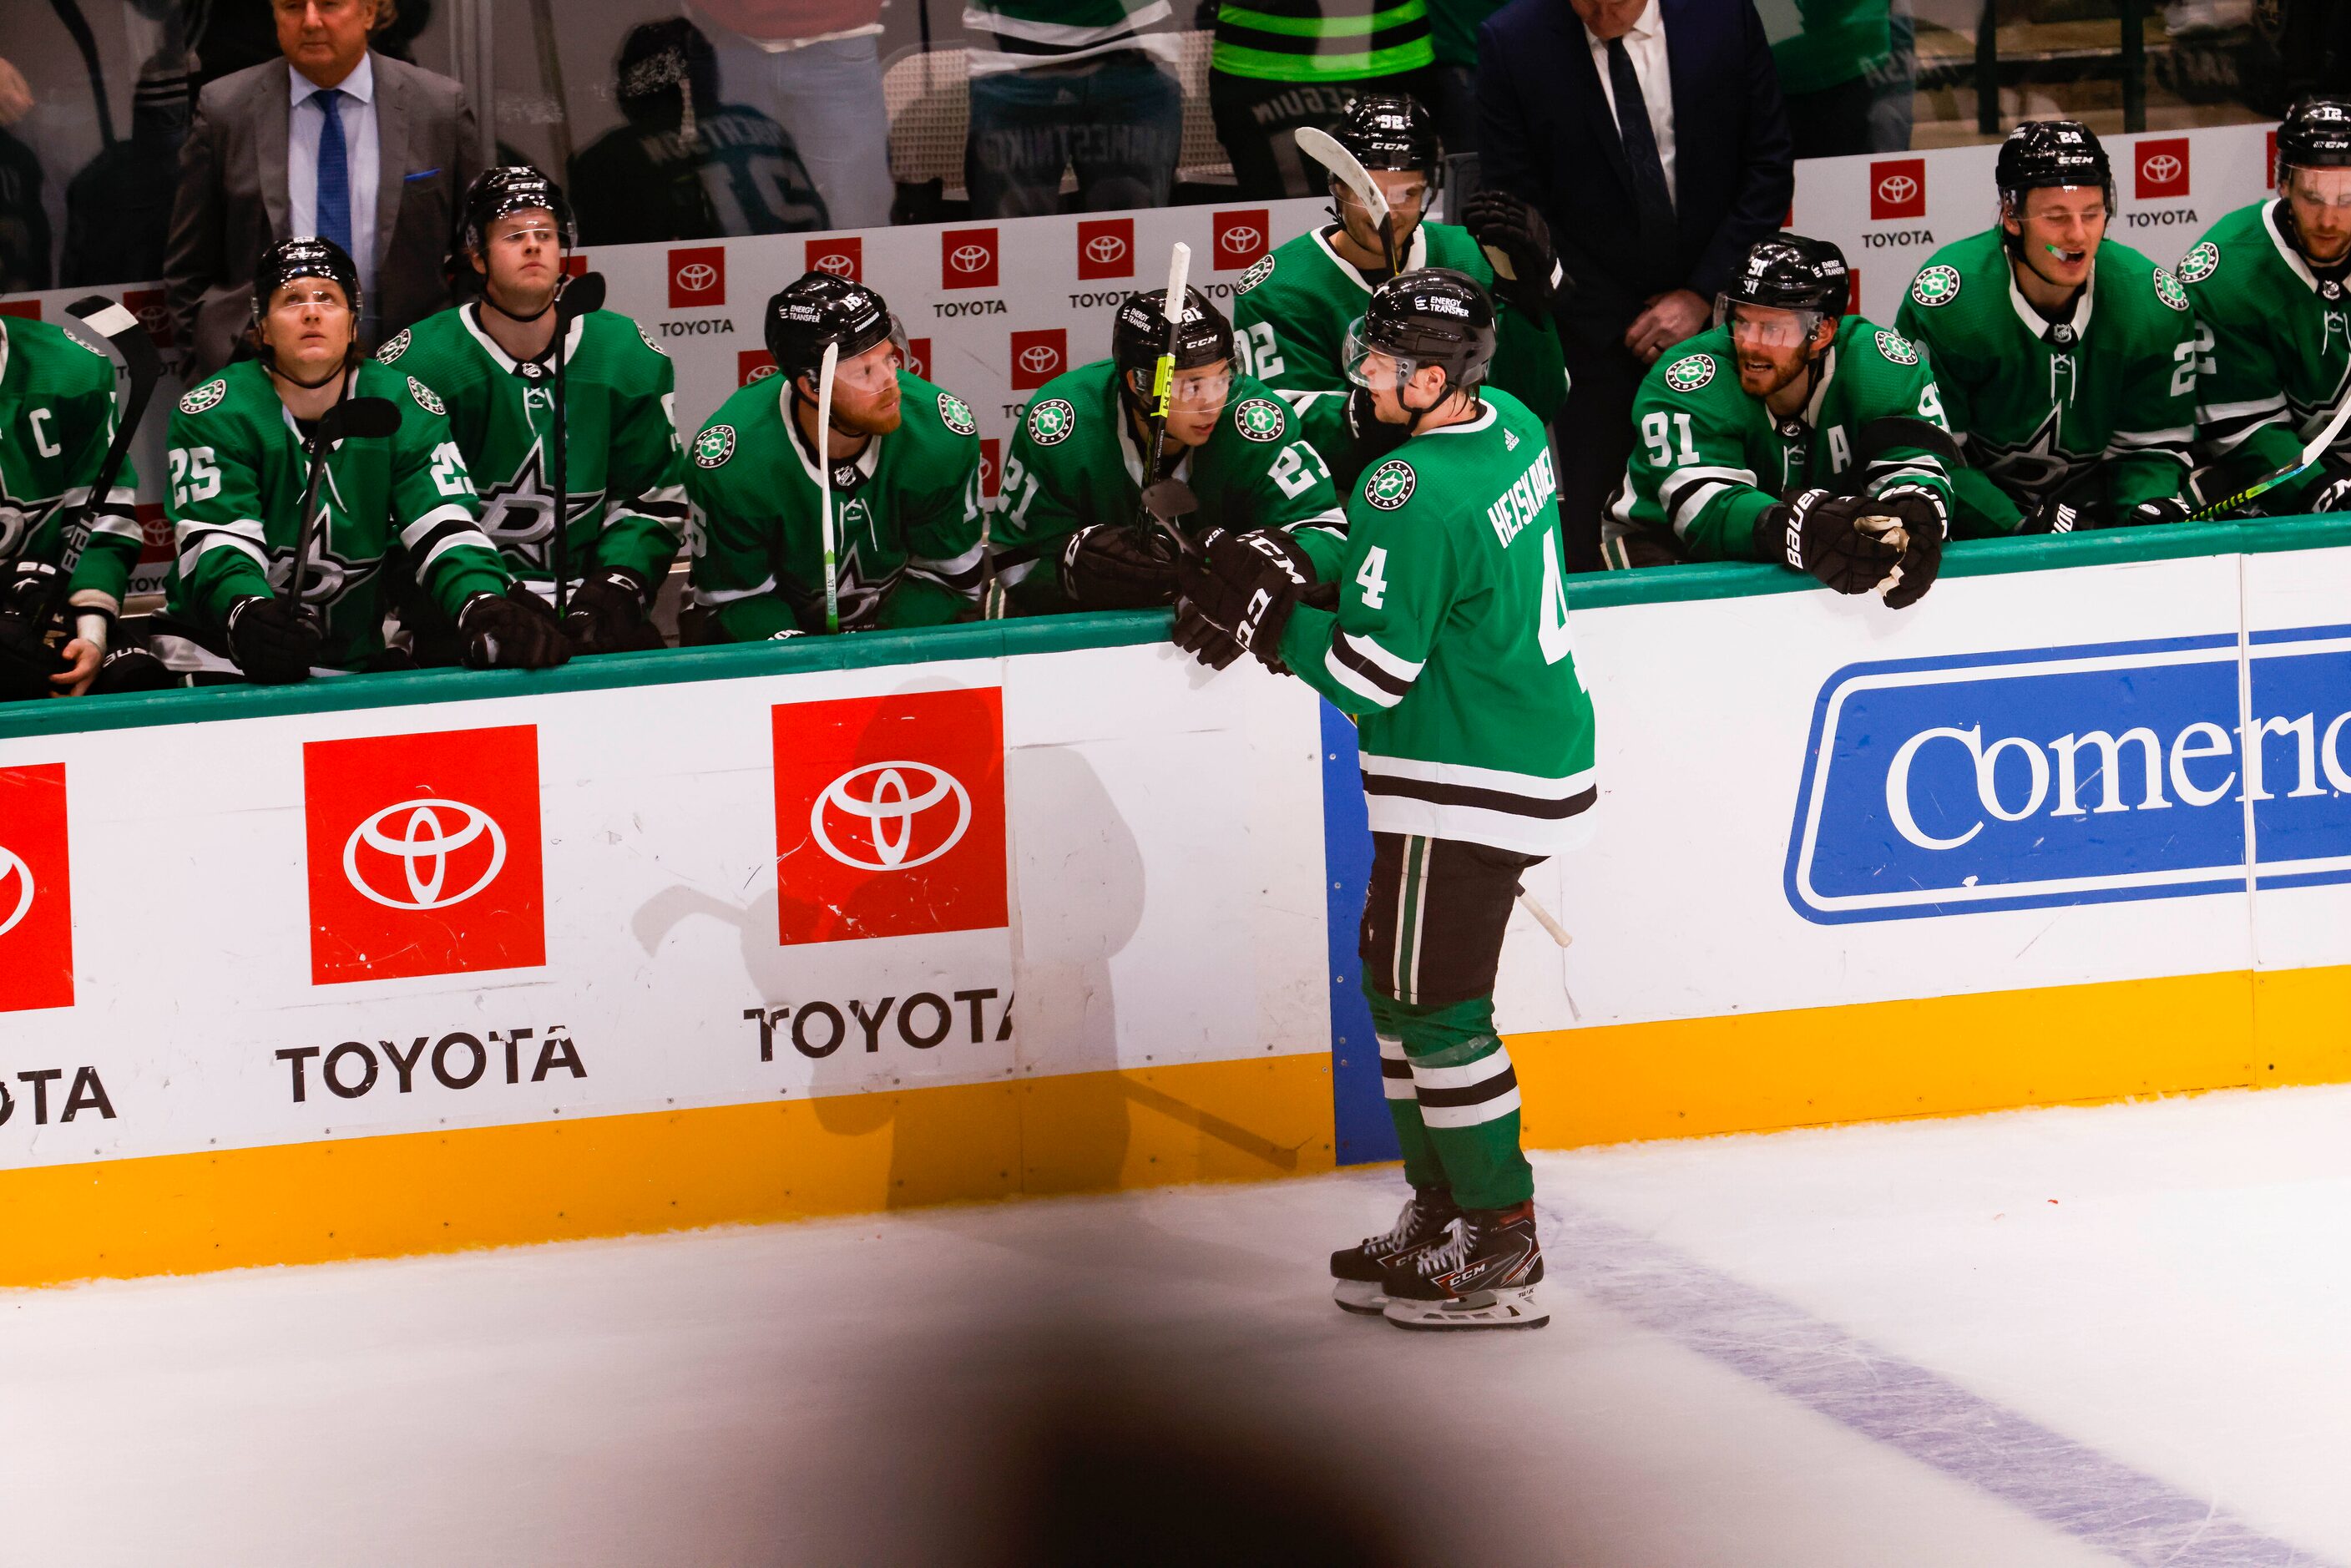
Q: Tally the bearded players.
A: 3